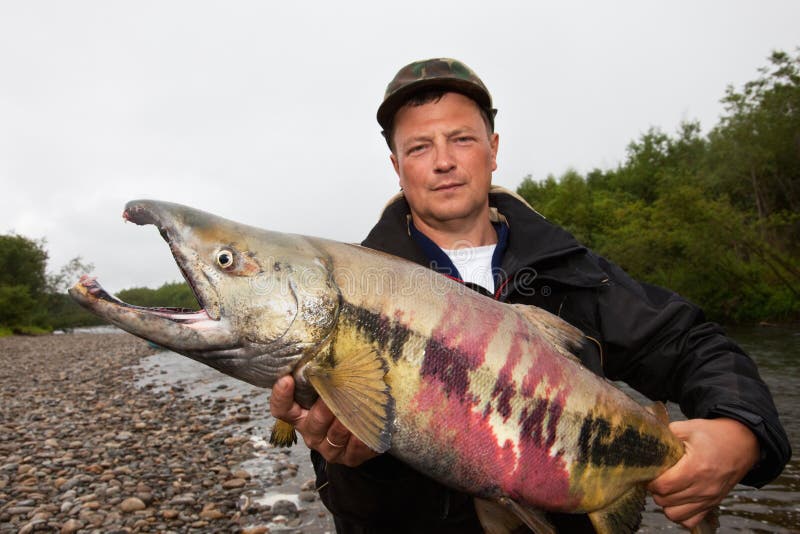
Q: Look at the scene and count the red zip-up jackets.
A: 0